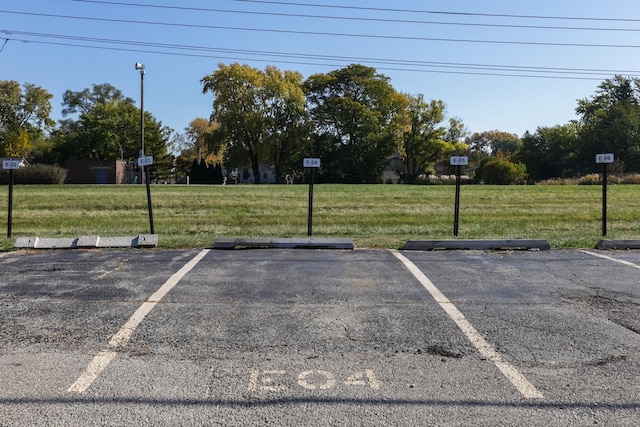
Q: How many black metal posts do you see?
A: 5